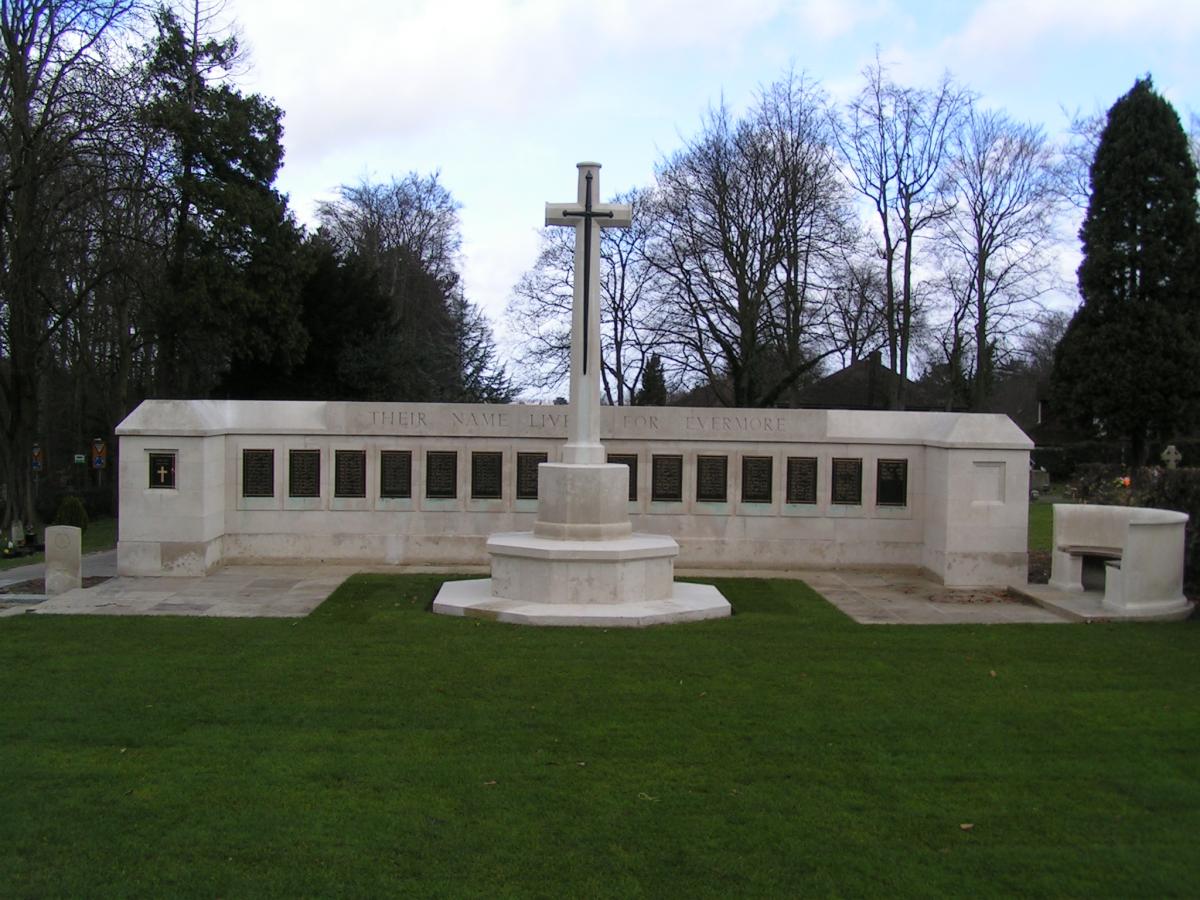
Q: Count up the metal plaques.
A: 15